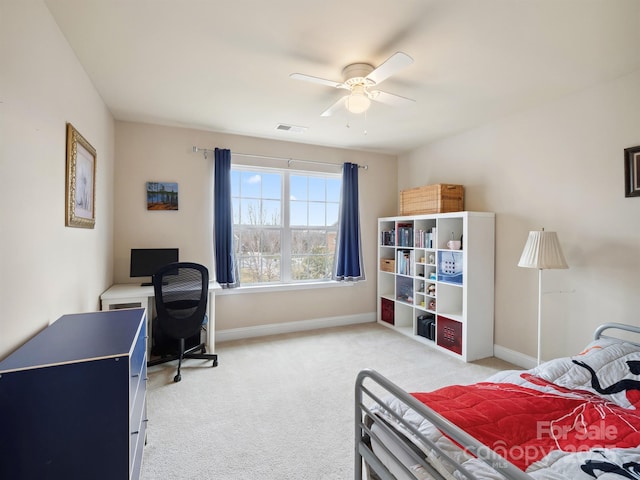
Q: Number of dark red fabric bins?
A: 2